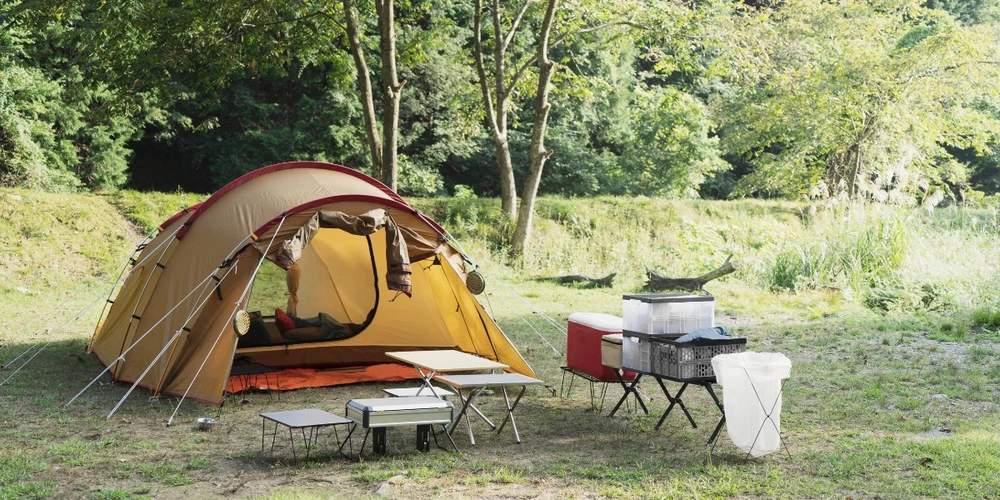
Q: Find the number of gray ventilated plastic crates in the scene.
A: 1